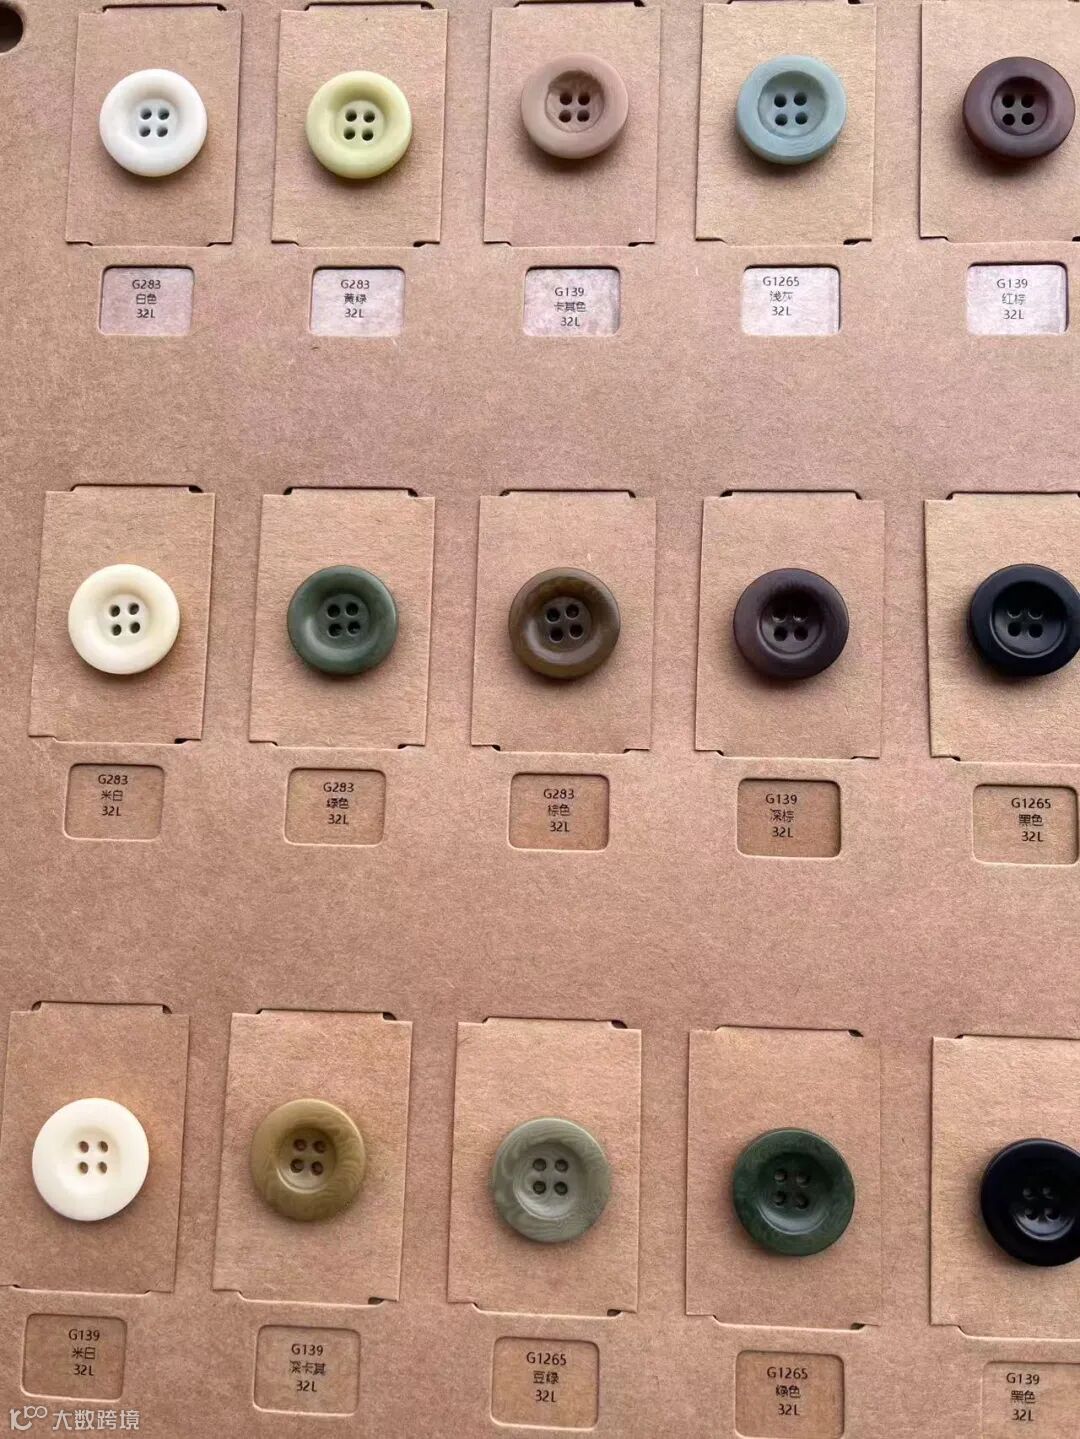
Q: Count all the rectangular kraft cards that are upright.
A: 15